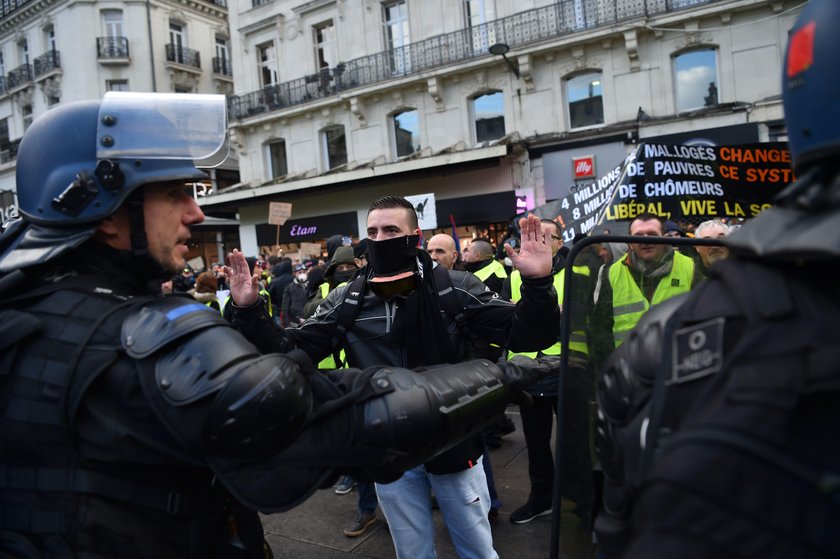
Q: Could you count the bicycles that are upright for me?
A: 0